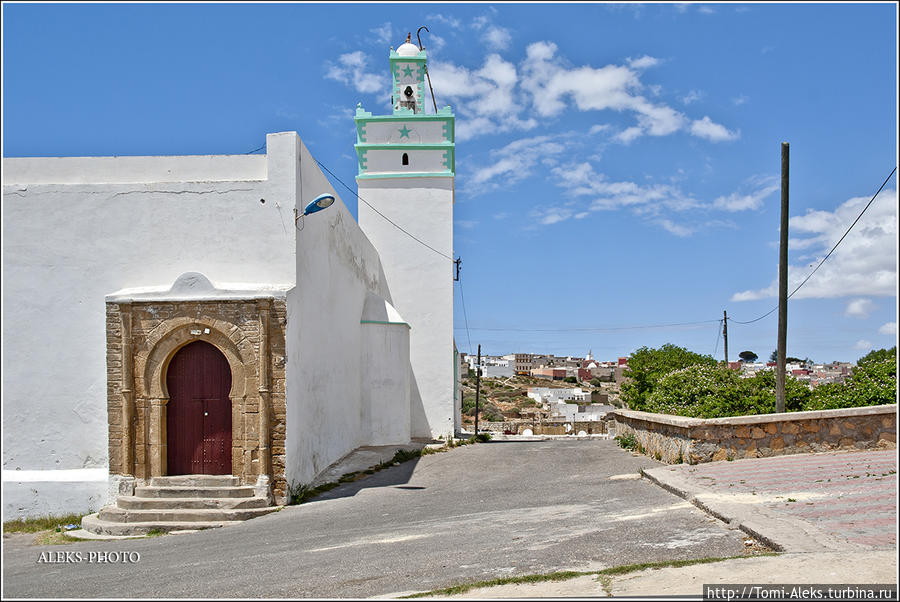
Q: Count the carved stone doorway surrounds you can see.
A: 1